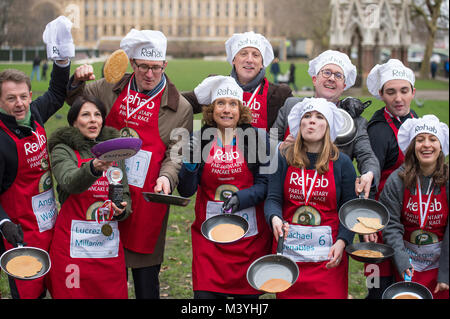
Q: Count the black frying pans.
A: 7